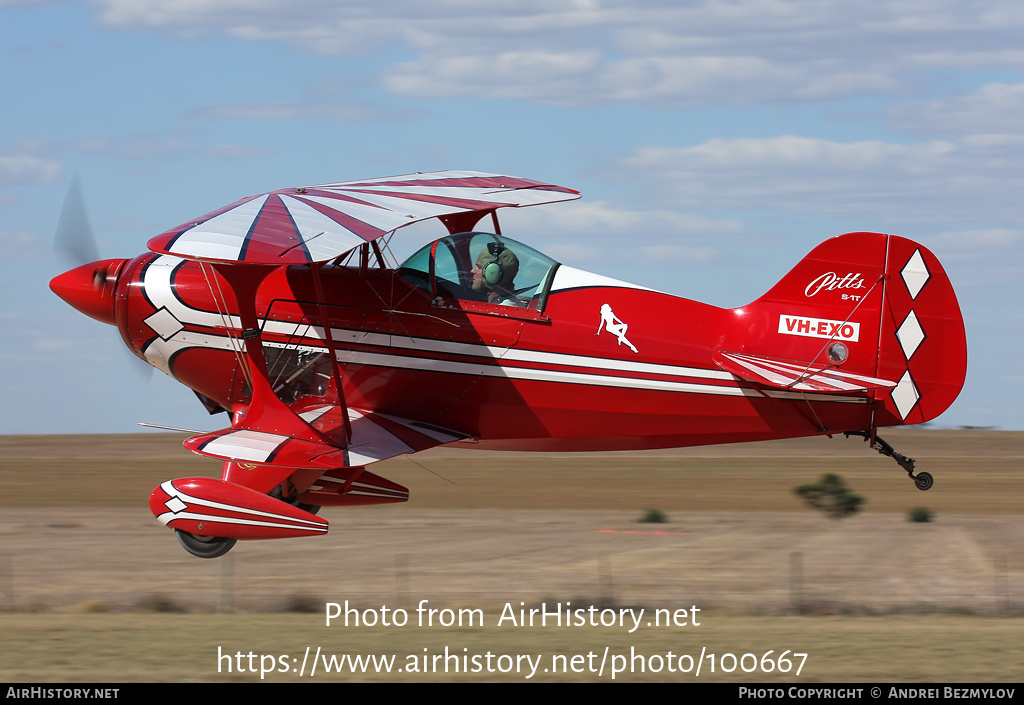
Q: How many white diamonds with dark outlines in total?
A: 5